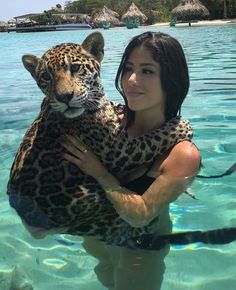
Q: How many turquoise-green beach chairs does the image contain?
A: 4